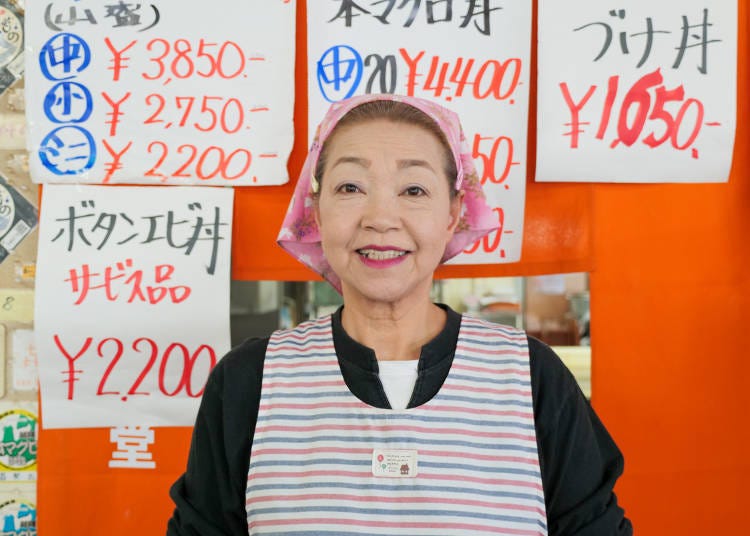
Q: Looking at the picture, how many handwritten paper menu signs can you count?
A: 4